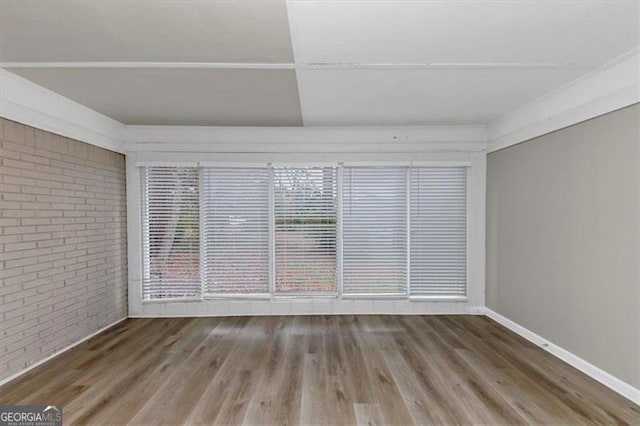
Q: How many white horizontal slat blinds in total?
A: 5